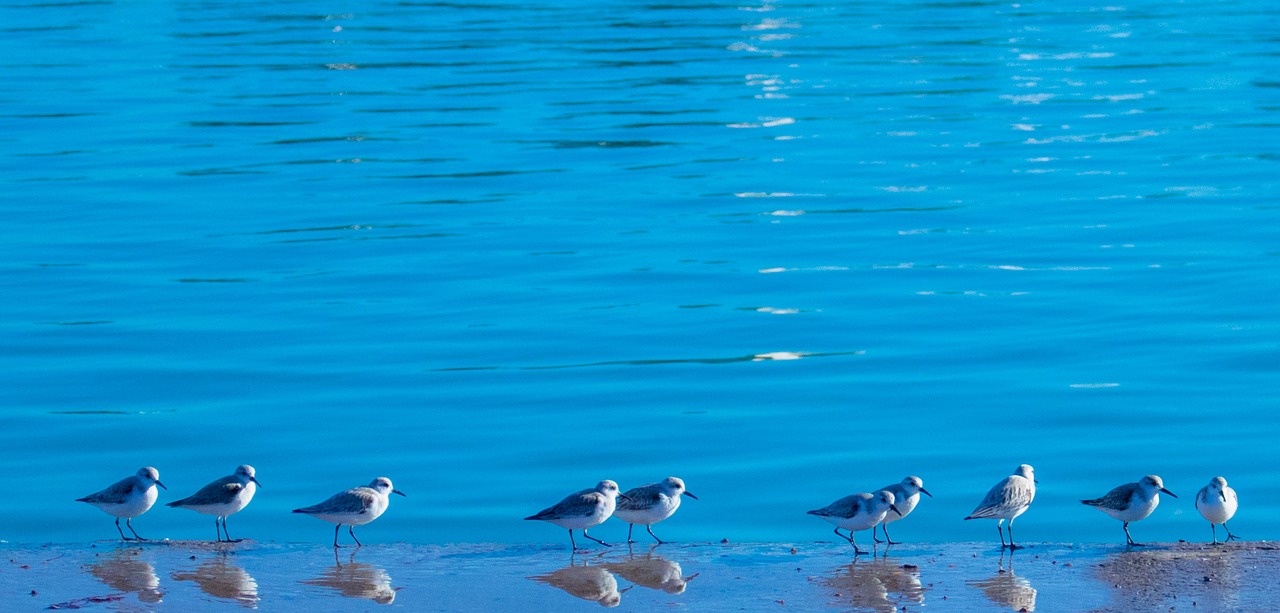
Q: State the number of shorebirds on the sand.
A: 10